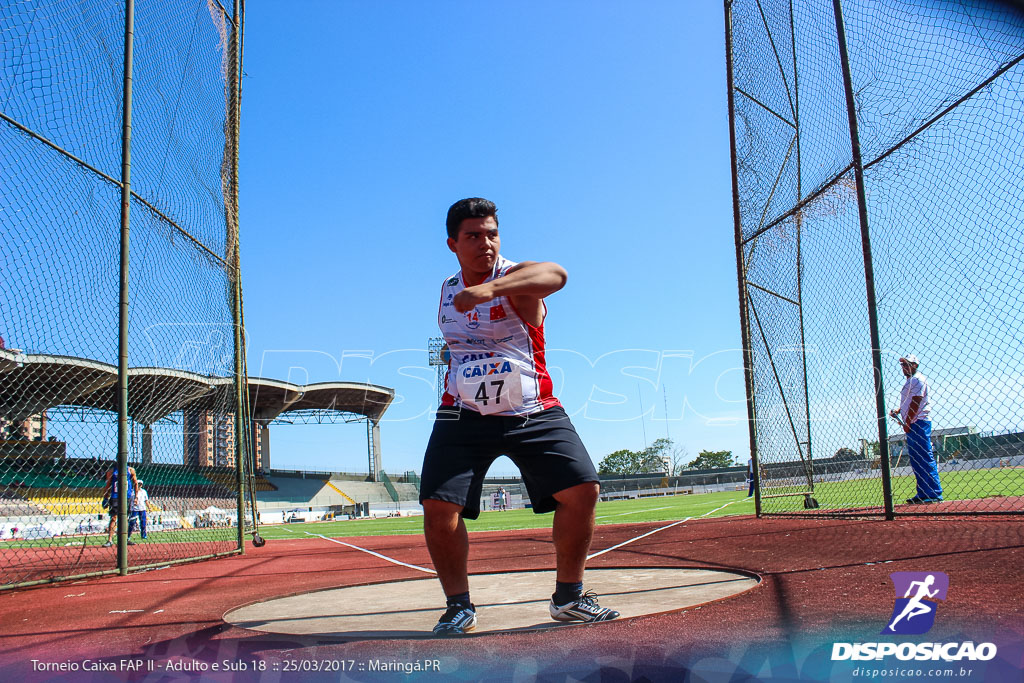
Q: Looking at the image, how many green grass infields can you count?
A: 1